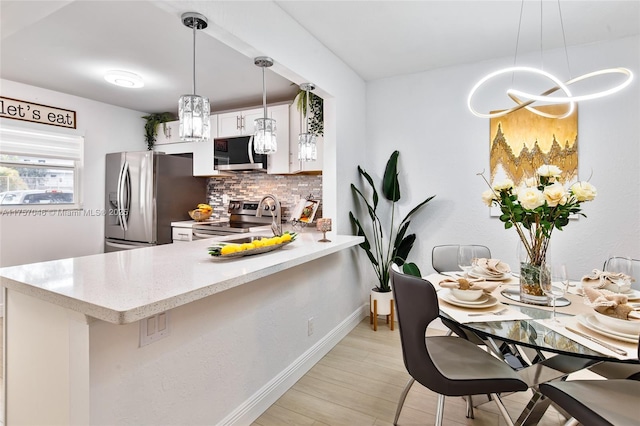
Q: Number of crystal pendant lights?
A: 3